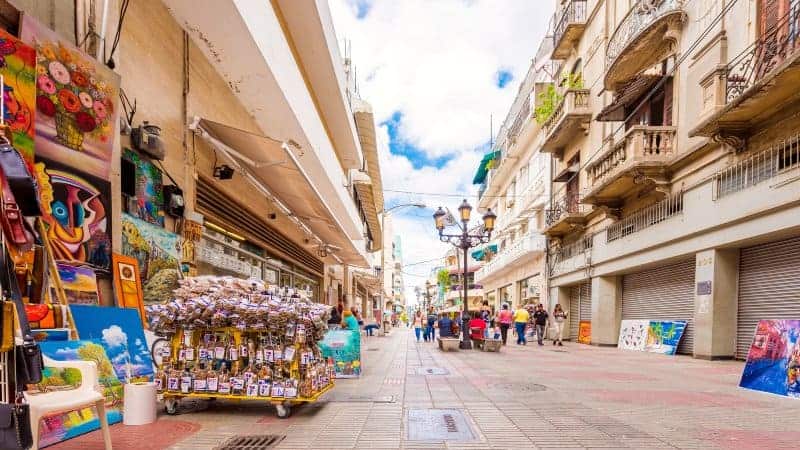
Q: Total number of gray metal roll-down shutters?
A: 3